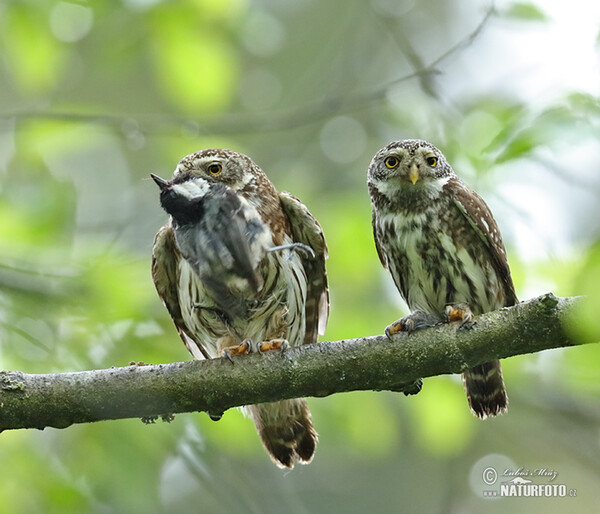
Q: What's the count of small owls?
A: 2